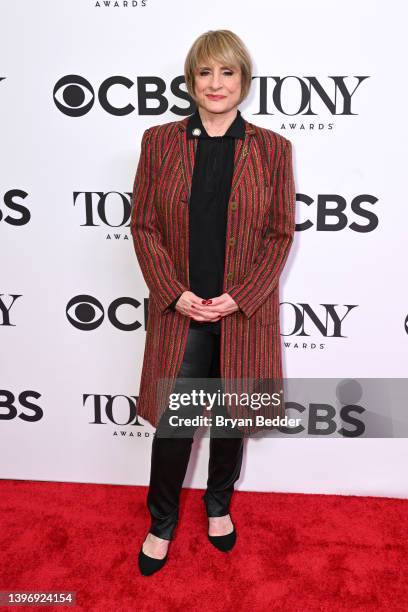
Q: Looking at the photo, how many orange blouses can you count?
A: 0